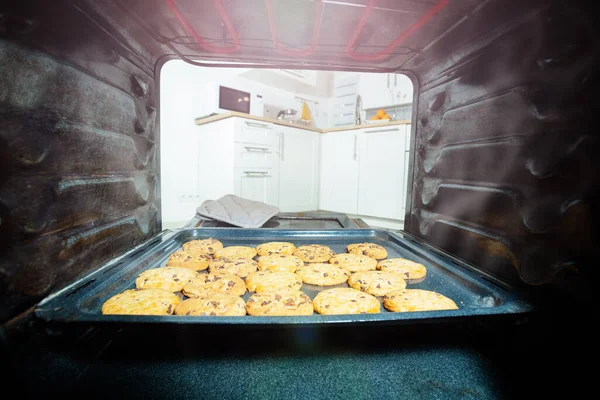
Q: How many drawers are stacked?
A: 3